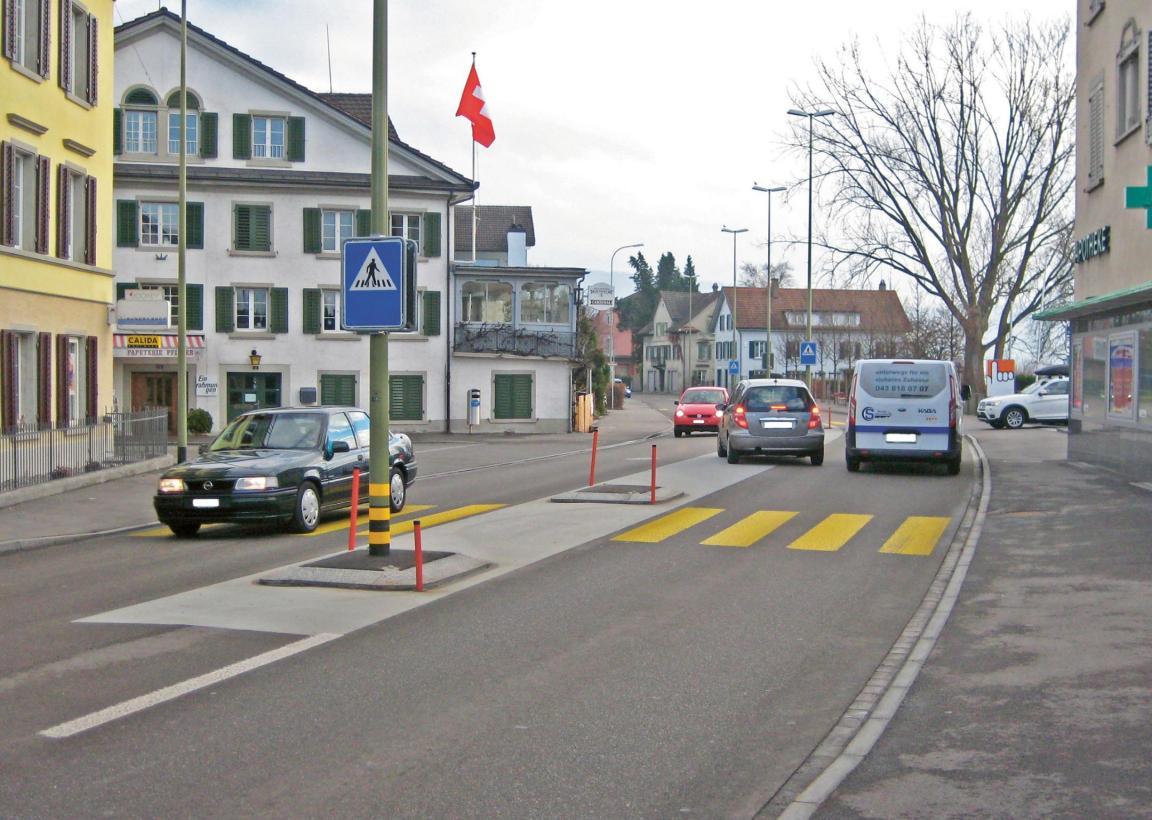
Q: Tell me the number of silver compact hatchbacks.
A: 1